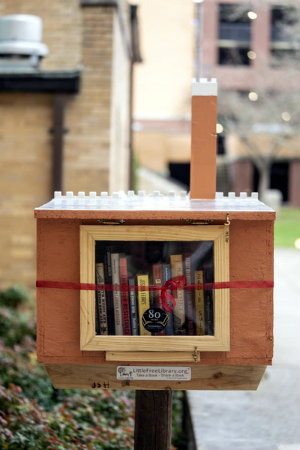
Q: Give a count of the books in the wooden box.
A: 13